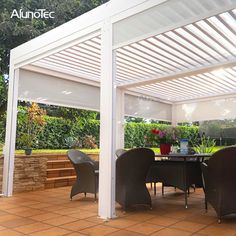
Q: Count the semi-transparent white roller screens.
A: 4